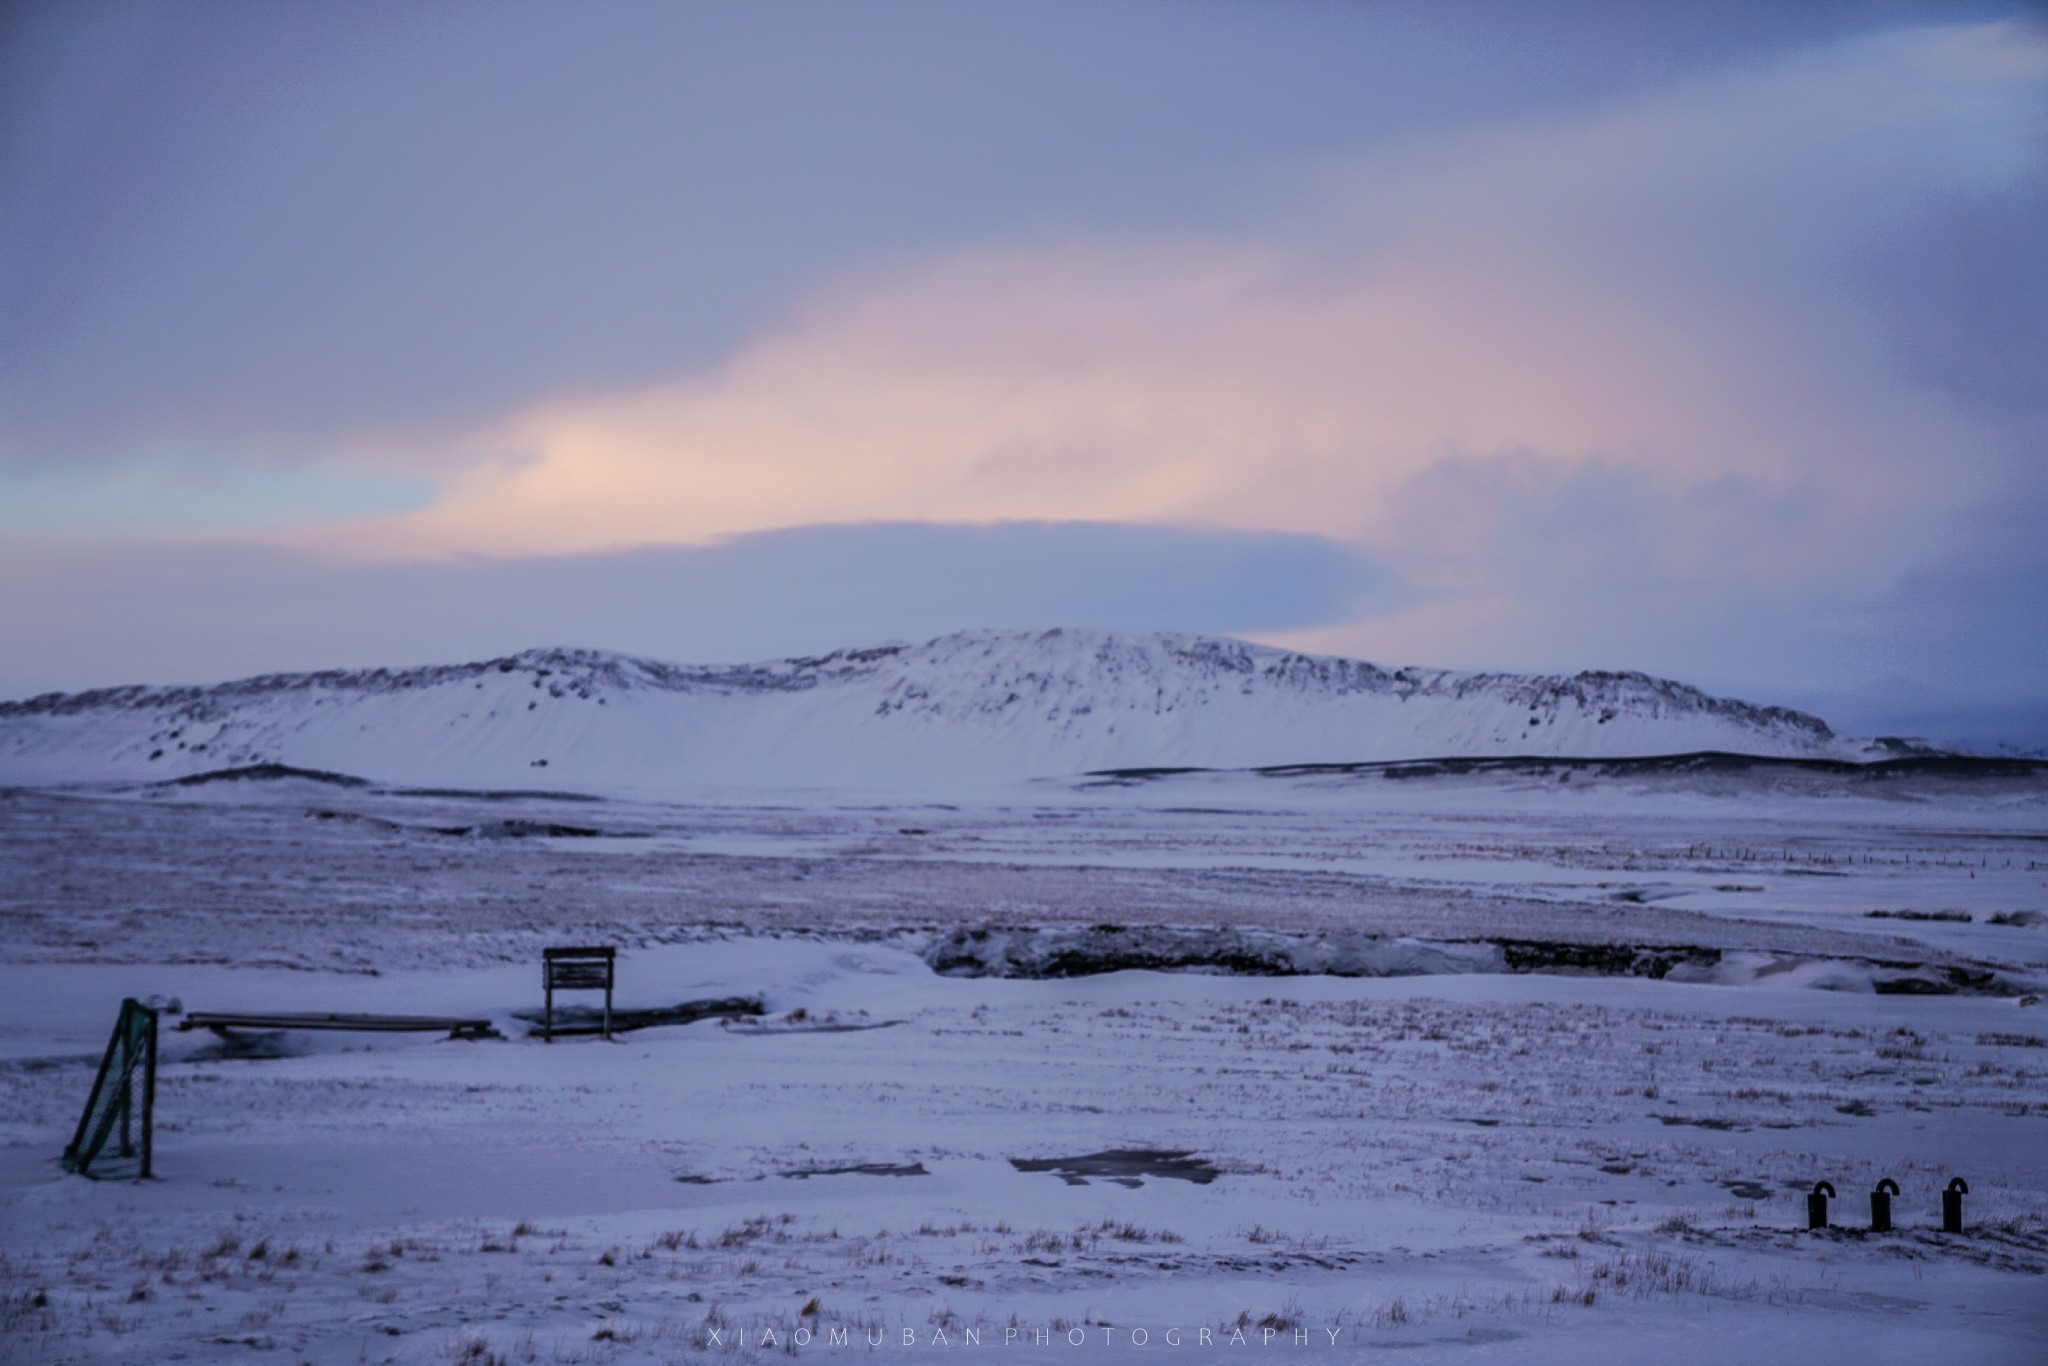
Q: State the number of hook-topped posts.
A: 3